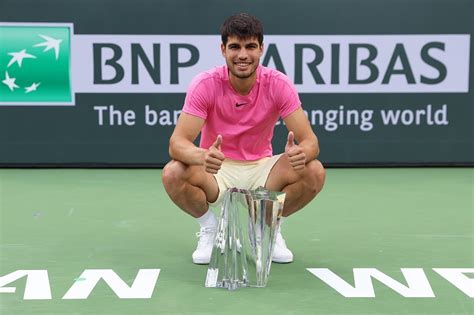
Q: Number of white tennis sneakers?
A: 2